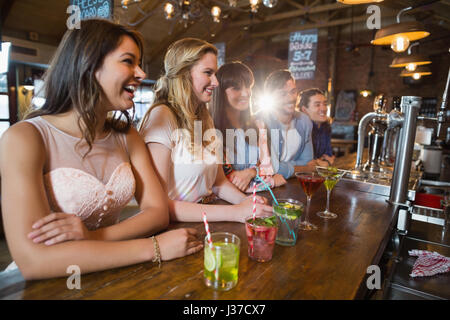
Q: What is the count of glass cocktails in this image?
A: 5